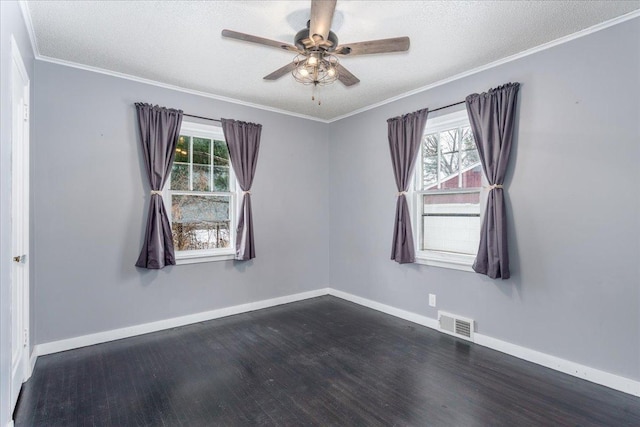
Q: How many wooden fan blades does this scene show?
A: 5